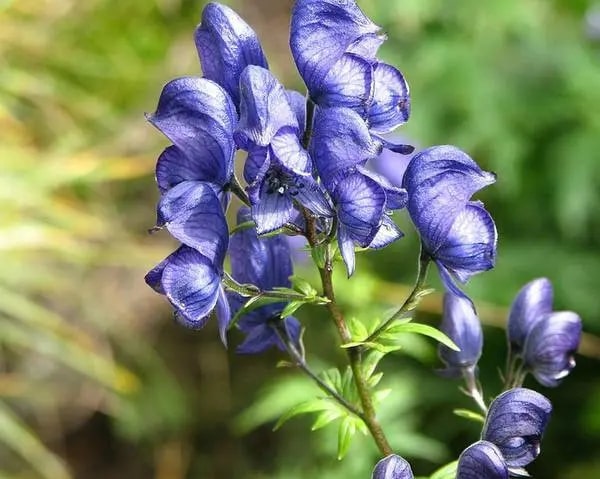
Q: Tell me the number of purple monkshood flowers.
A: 14